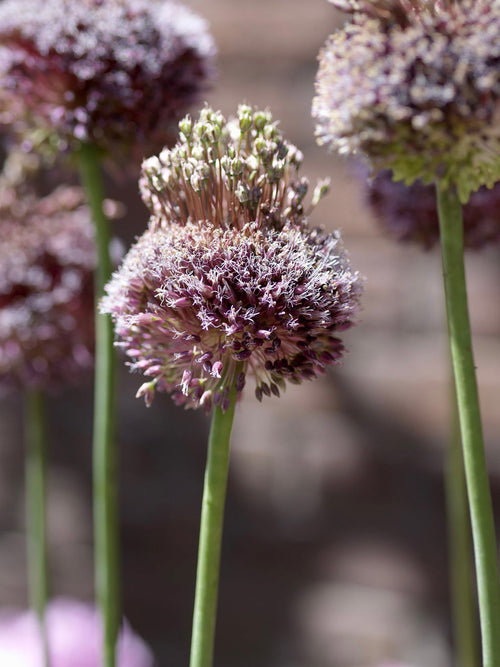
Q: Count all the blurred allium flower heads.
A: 4